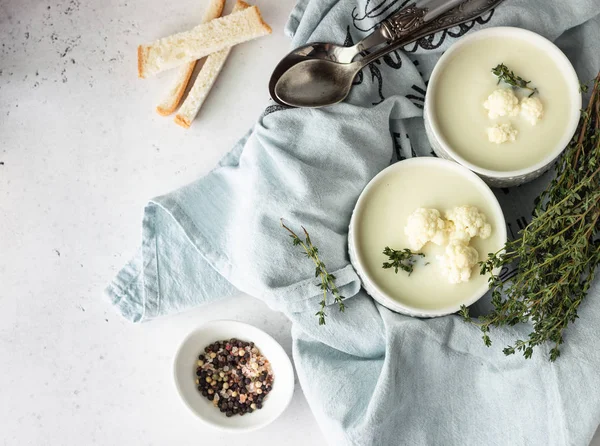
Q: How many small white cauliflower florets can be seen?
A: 6